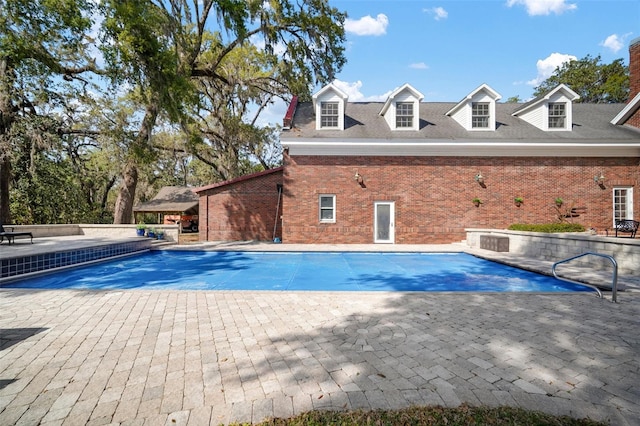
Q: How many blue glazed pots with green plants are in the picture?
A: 3